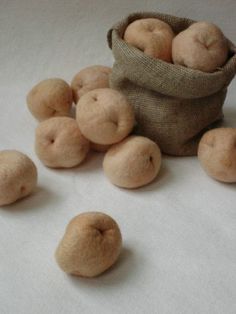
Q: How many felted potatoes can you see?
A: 11